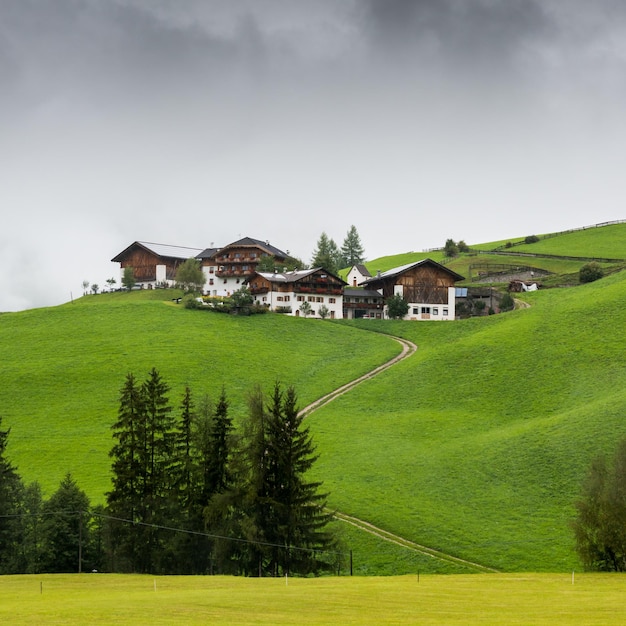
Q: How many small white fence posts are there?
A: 3